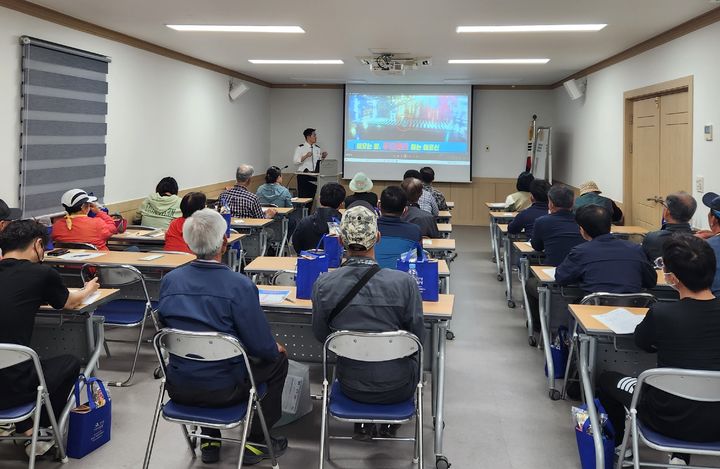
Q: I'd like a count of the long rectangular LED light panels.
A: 4